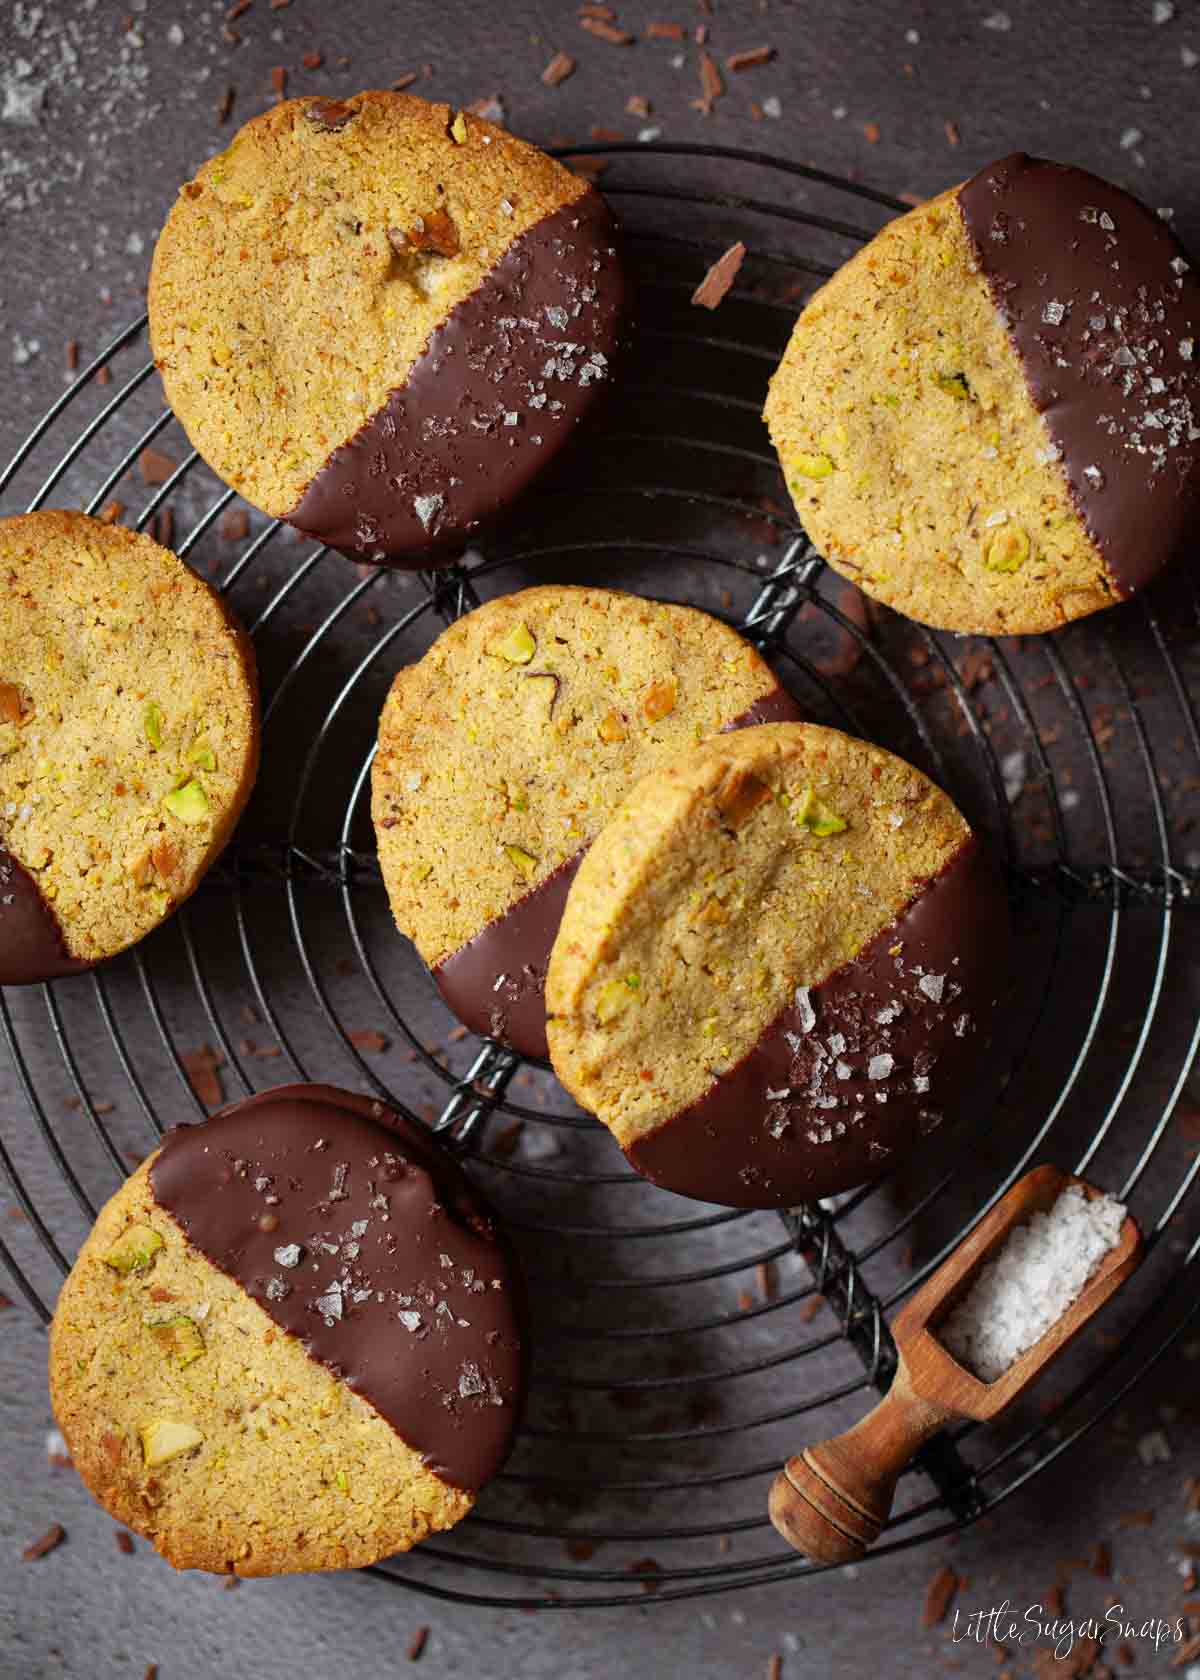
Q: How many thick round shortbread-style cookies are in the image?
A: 6